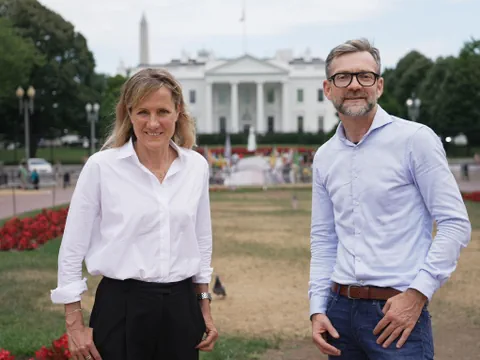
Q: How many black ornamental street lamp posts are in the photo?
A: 3